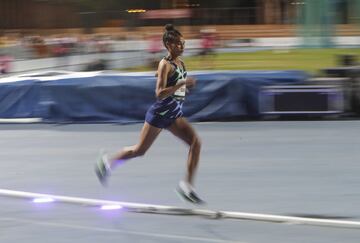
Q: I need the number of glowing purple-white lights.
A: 2